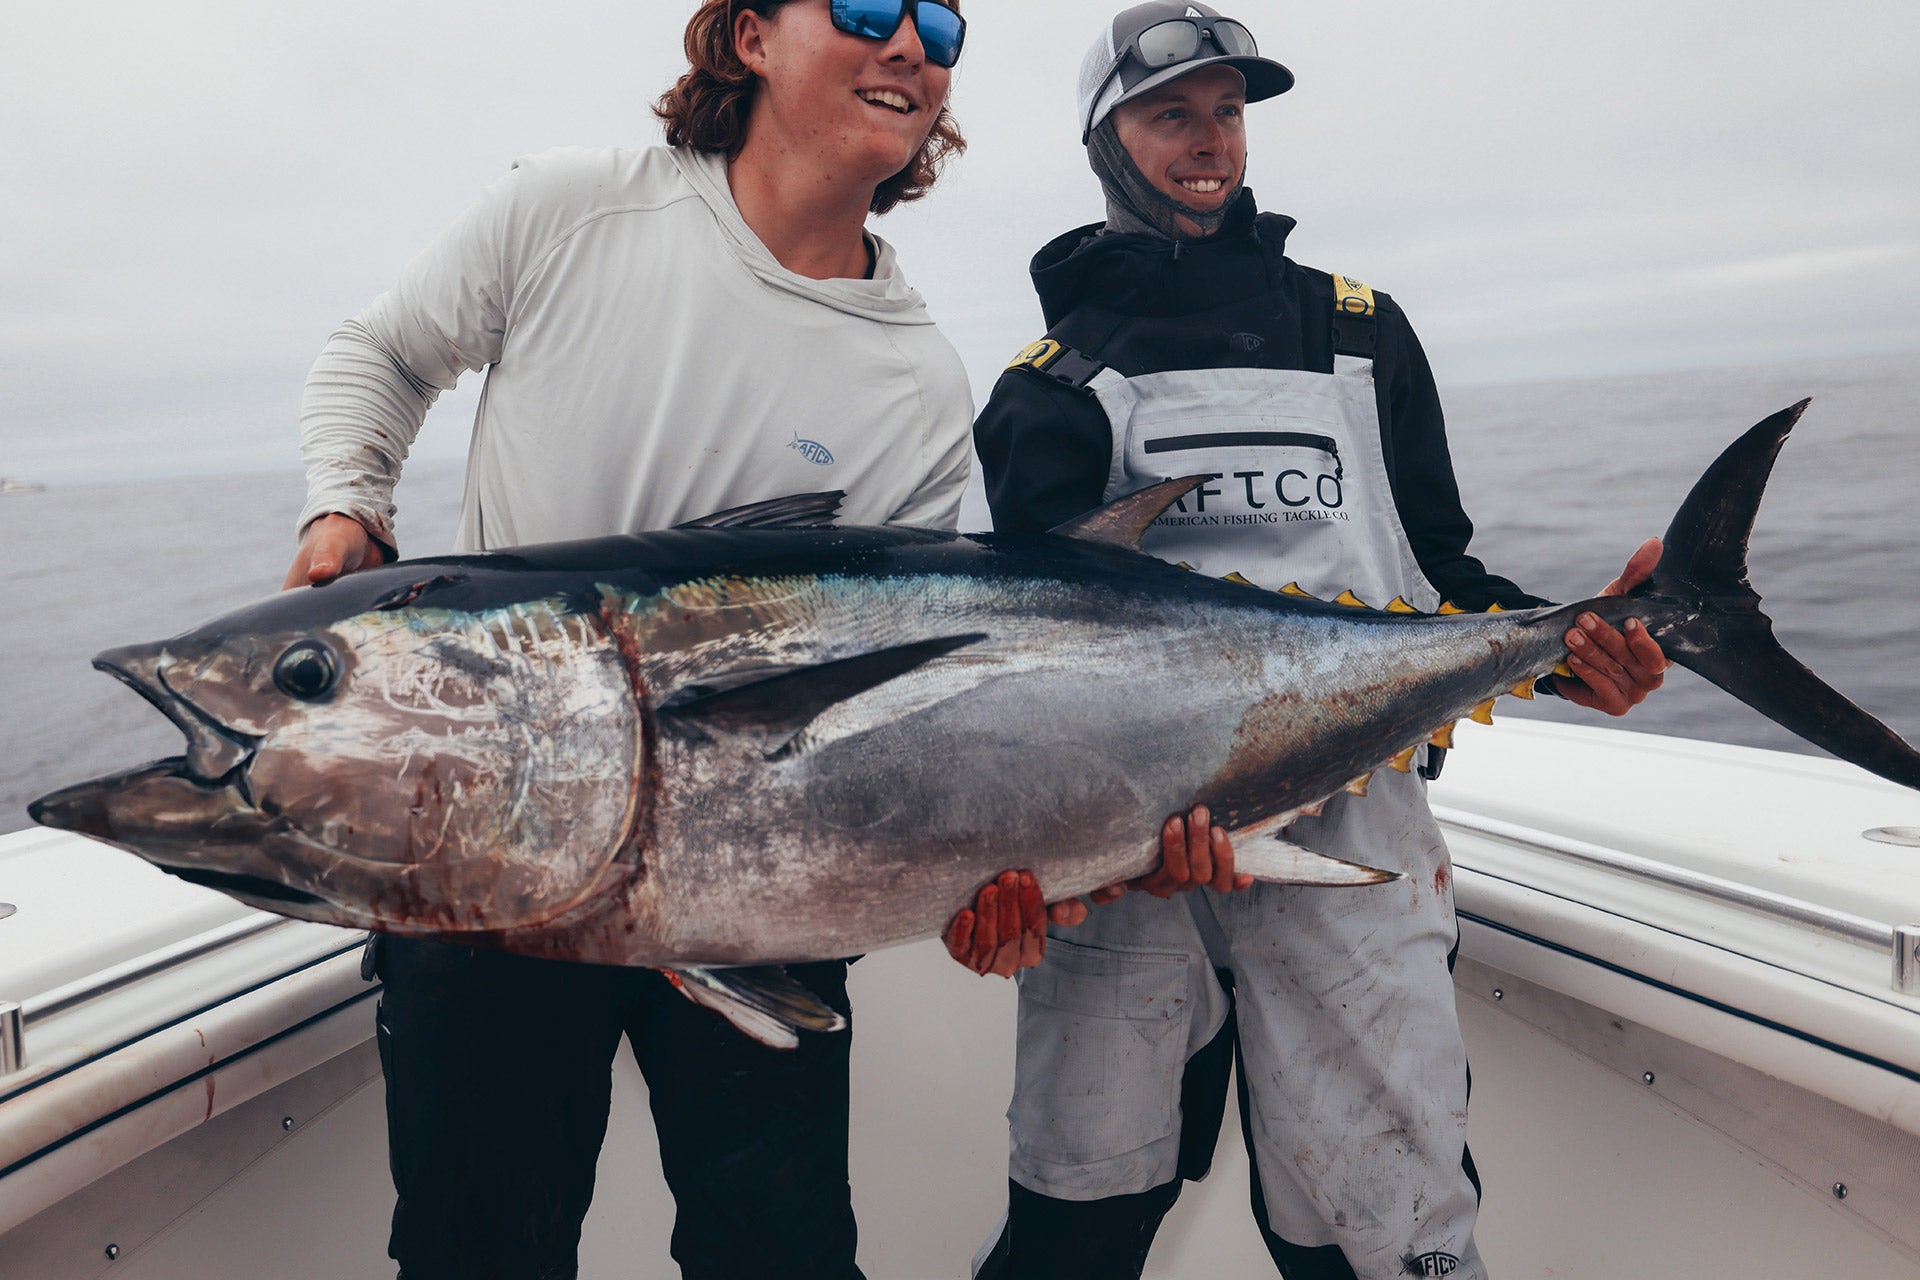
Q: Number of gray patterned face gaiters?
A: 1